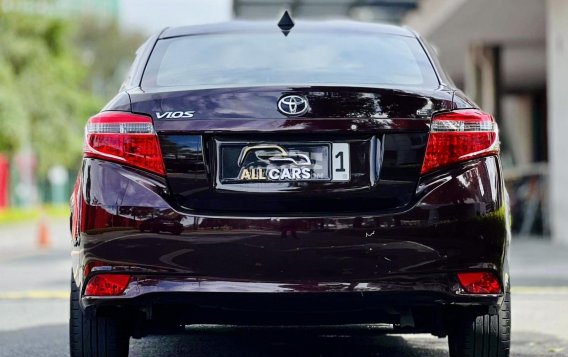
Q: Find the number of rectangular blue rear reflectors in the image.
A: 0